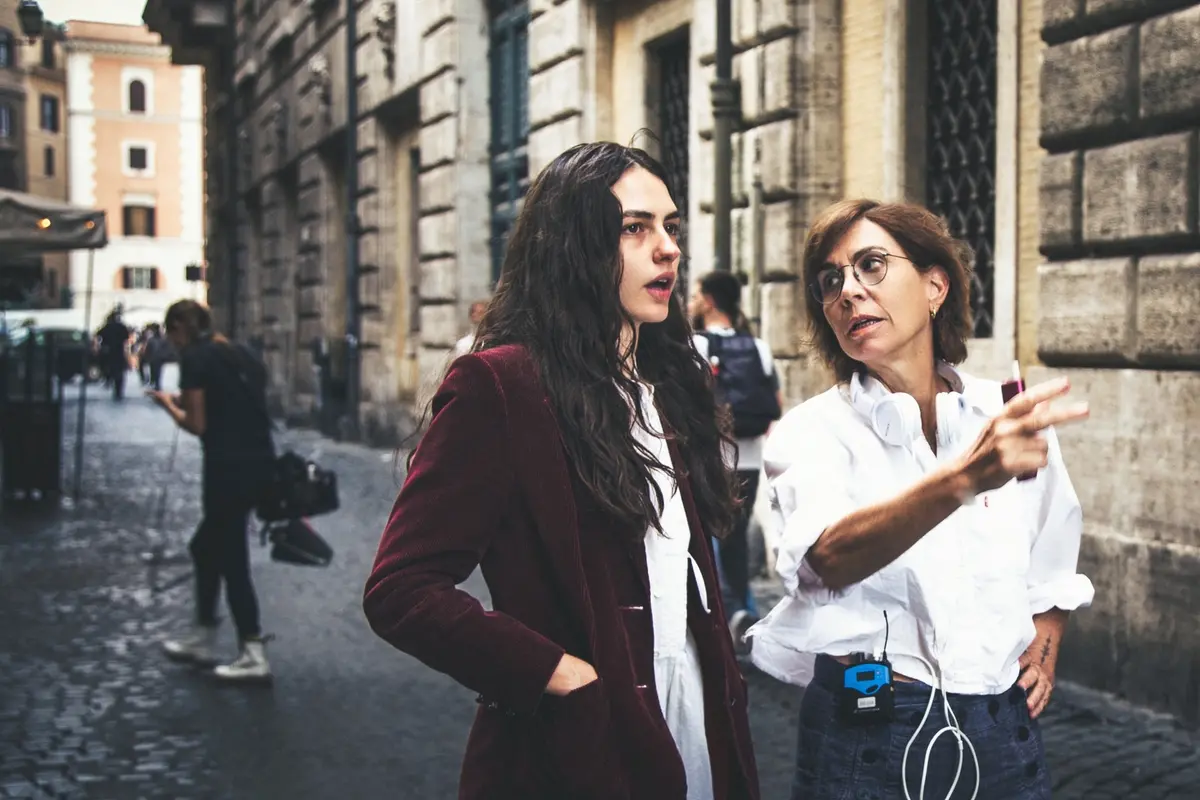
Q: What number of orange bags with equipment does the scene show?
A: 0